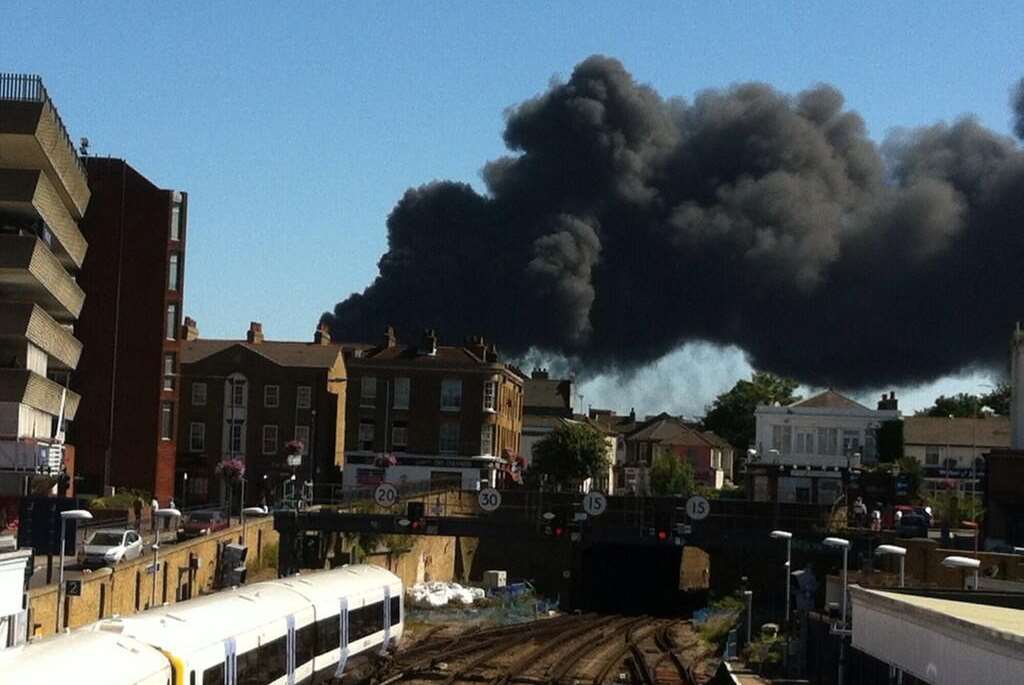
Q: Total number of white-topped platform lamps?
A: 7